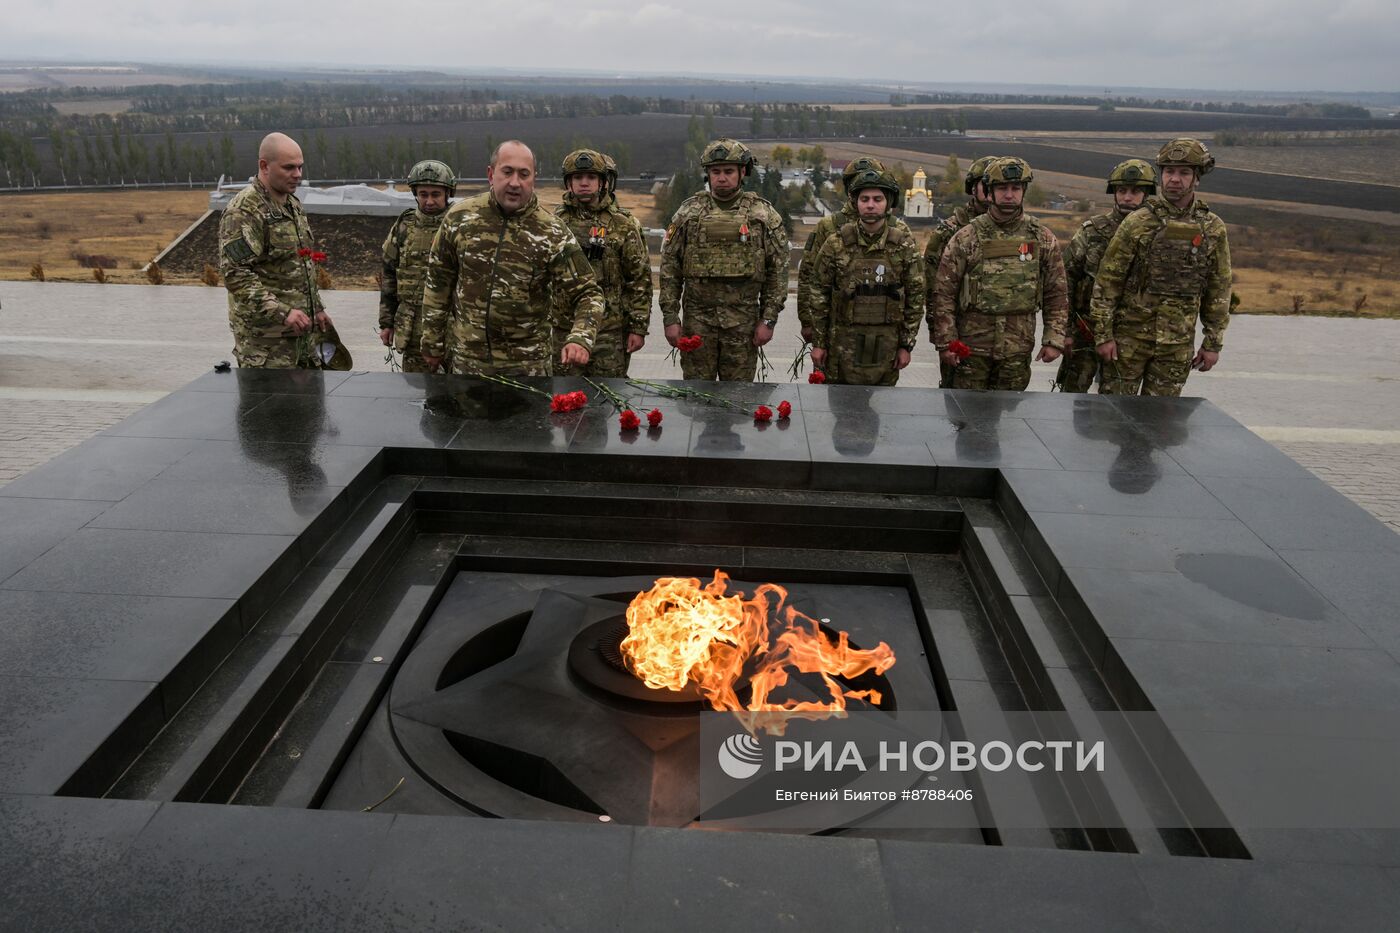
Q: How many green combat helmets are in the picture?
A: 10